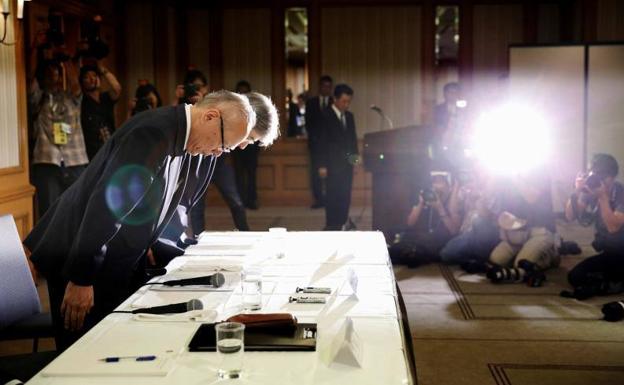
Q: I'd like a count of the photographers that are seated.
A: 4